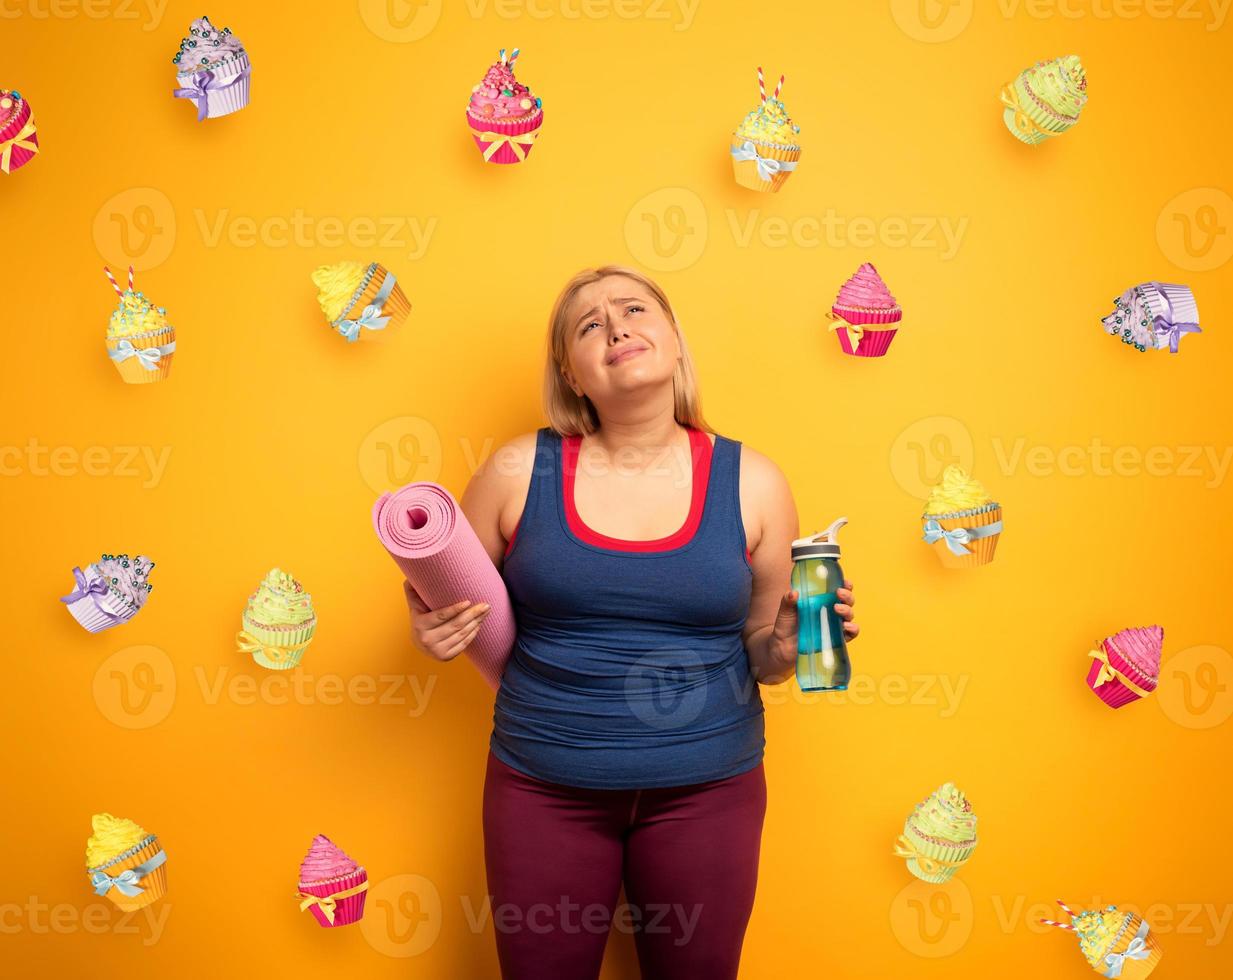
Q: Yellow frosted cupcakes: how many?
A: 6